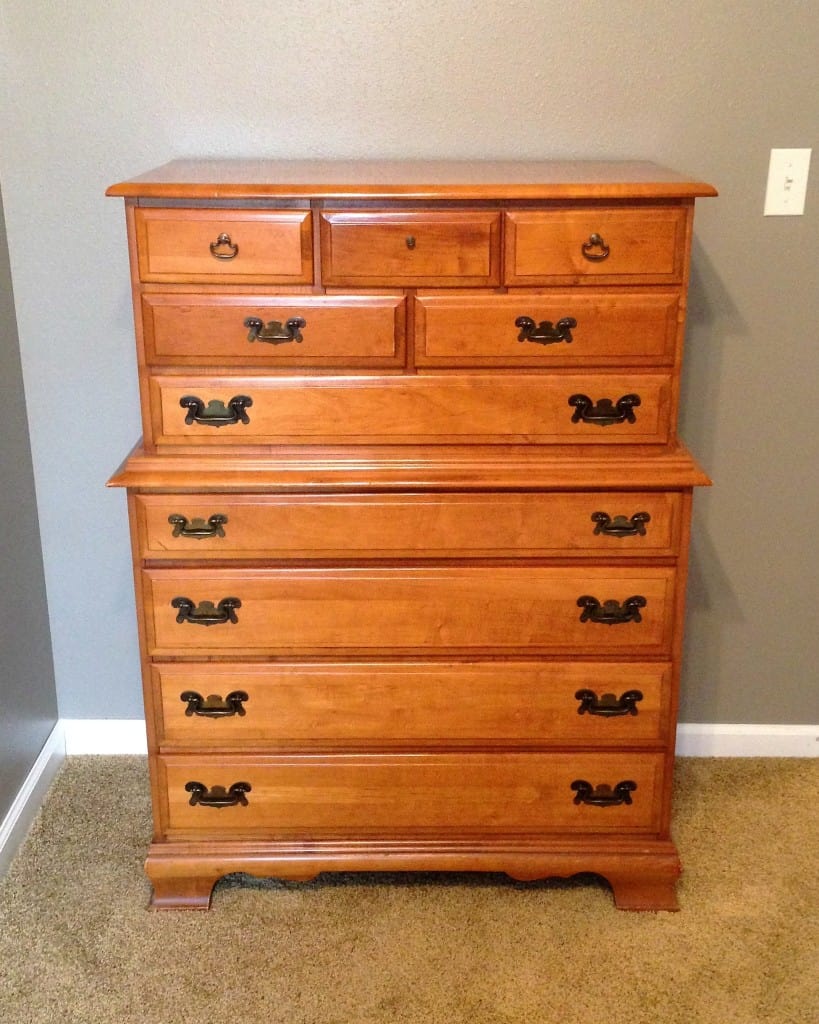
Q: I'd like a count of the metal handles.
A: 14